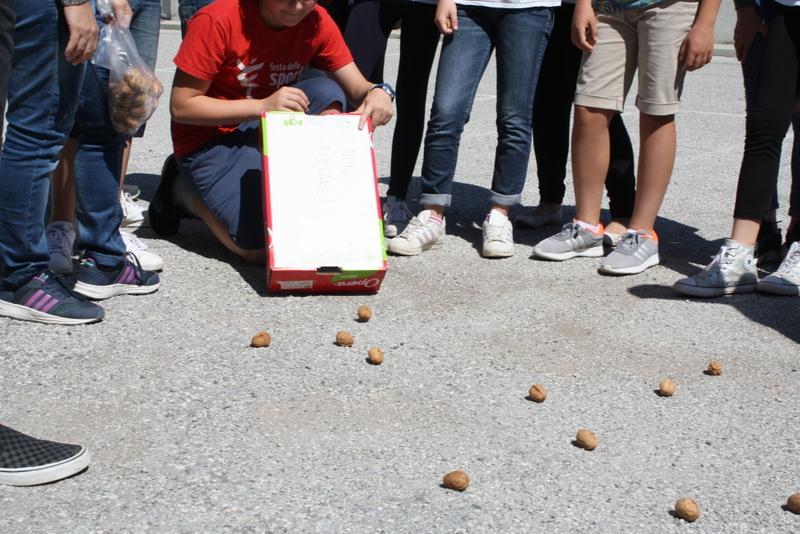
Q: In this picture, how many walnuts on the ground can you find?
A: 11